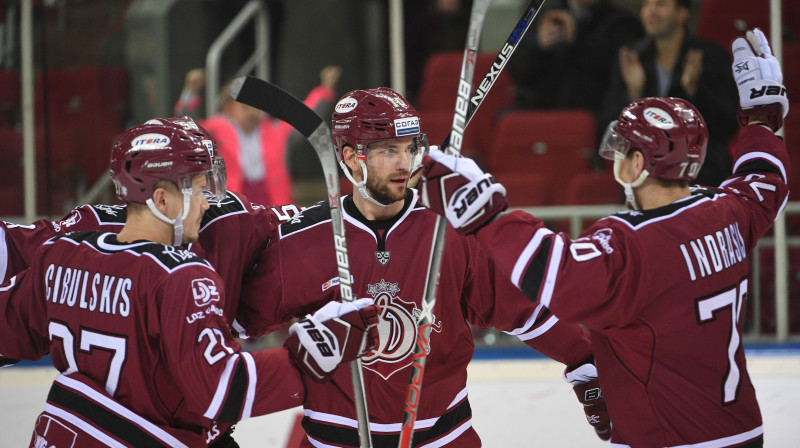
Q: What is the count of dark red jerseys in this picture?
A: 4